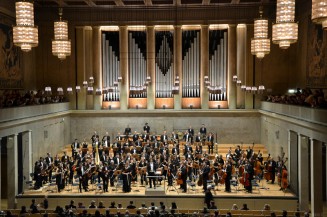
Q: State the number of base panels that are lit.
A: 5